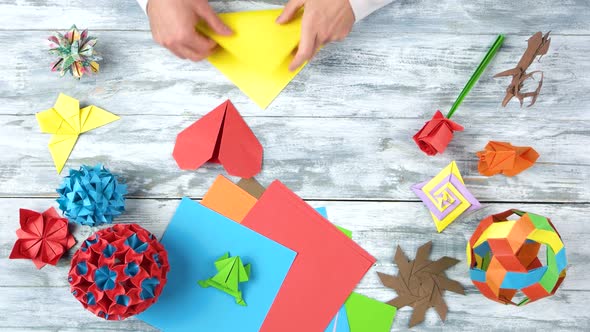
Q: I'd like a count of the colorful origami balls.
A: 4